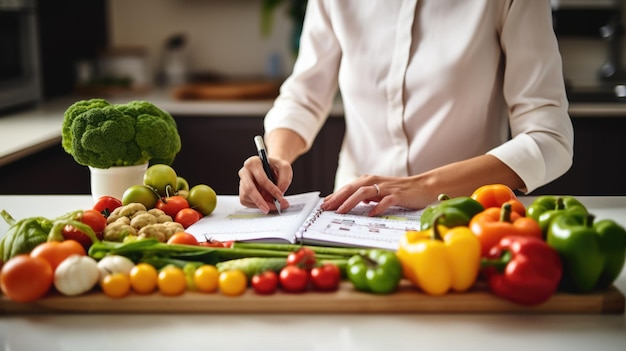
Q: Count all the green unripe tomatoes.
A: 4